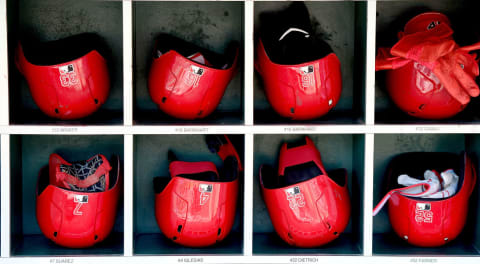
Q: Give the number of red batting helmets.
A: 8